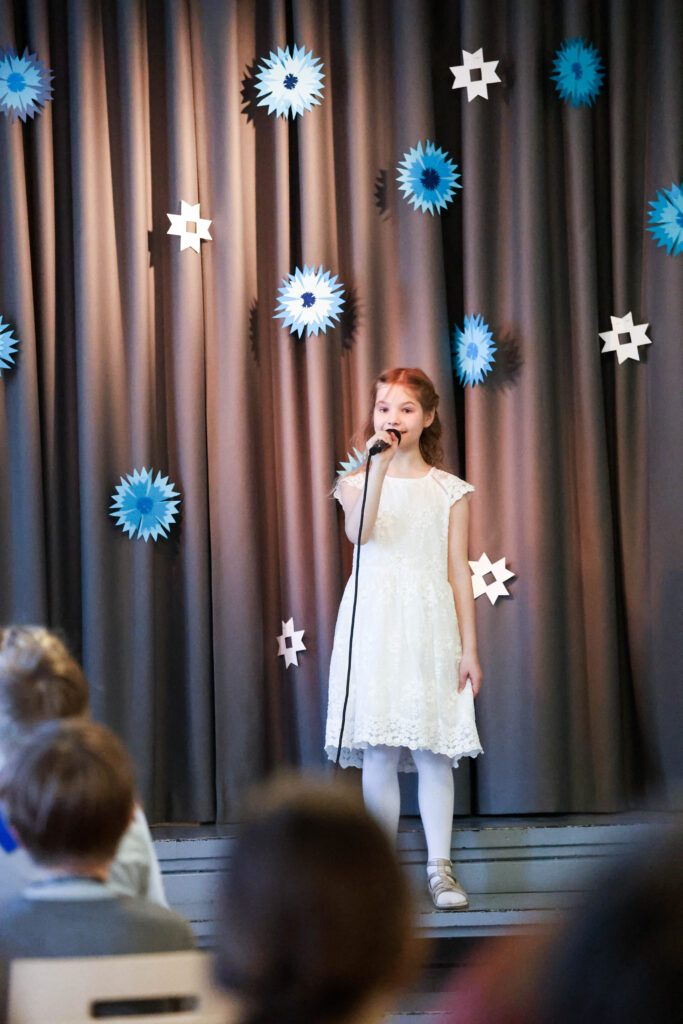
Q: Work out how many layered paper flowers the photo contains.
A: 10